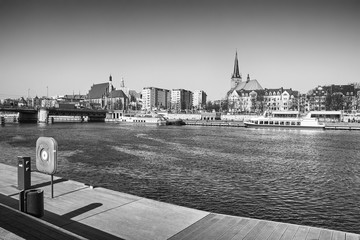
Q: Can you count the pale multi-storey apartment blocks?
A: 3